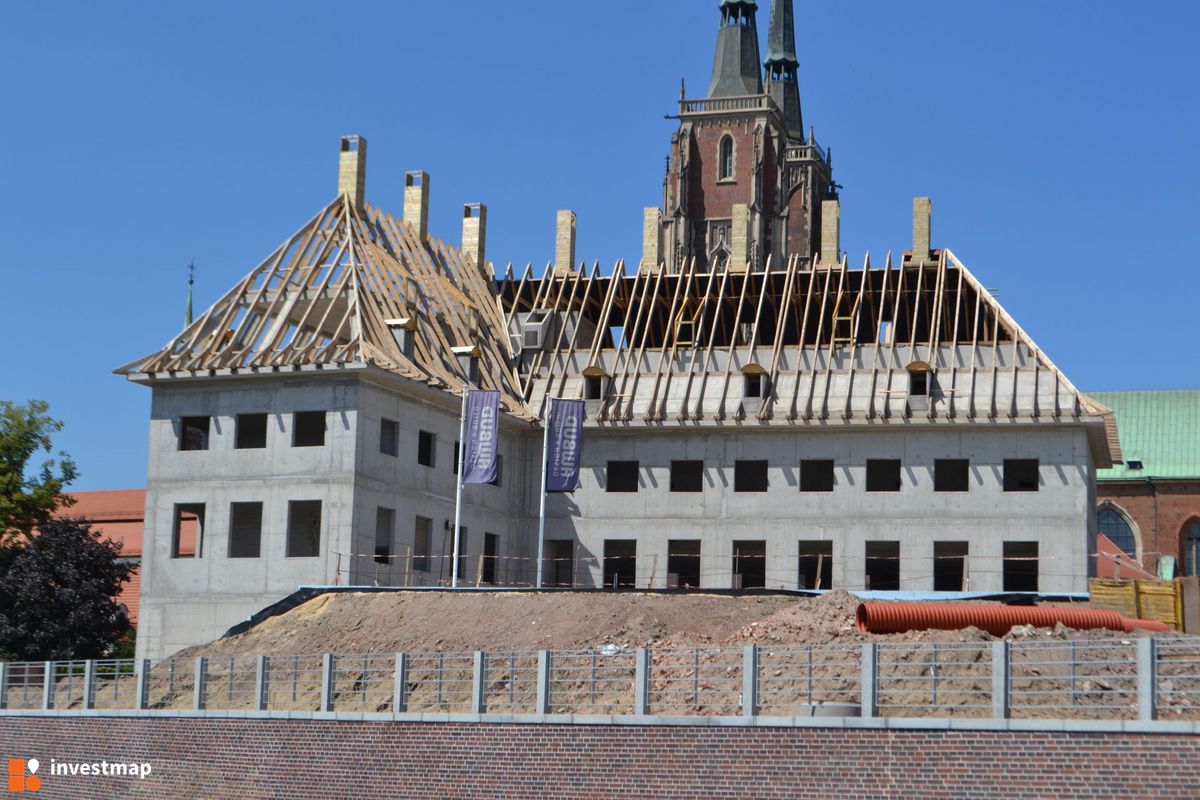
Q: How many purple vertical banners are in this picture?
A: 2